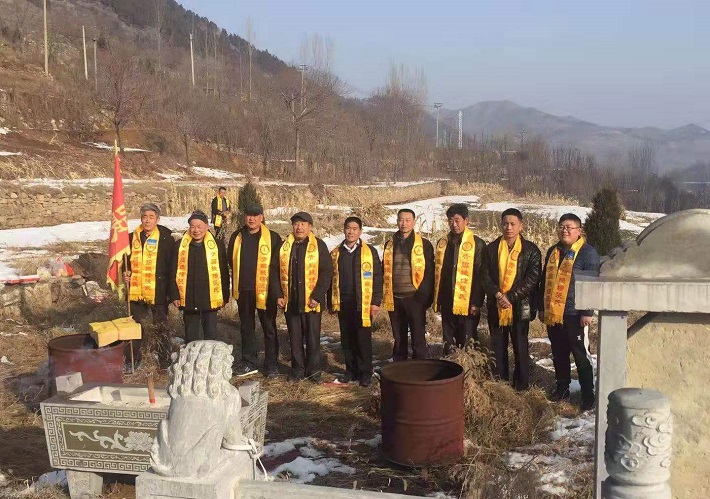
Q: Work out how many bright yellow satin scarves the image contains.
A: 10